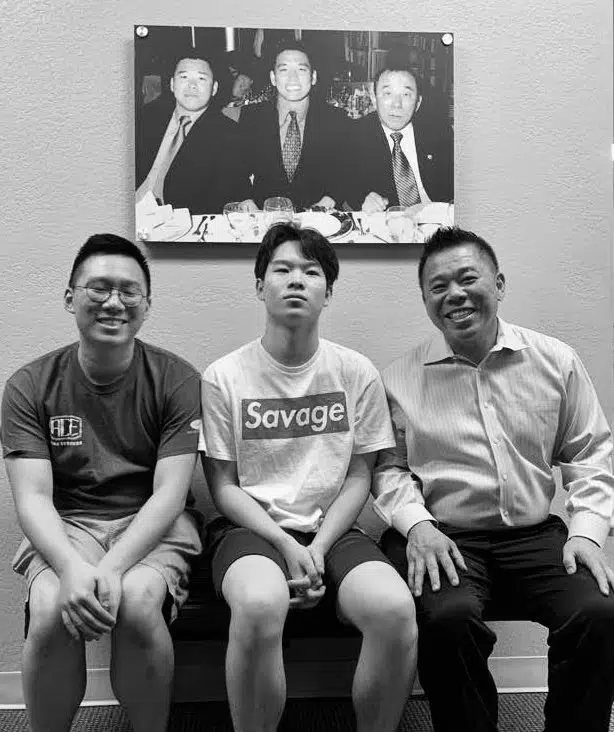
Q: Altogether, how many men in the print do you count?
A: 3